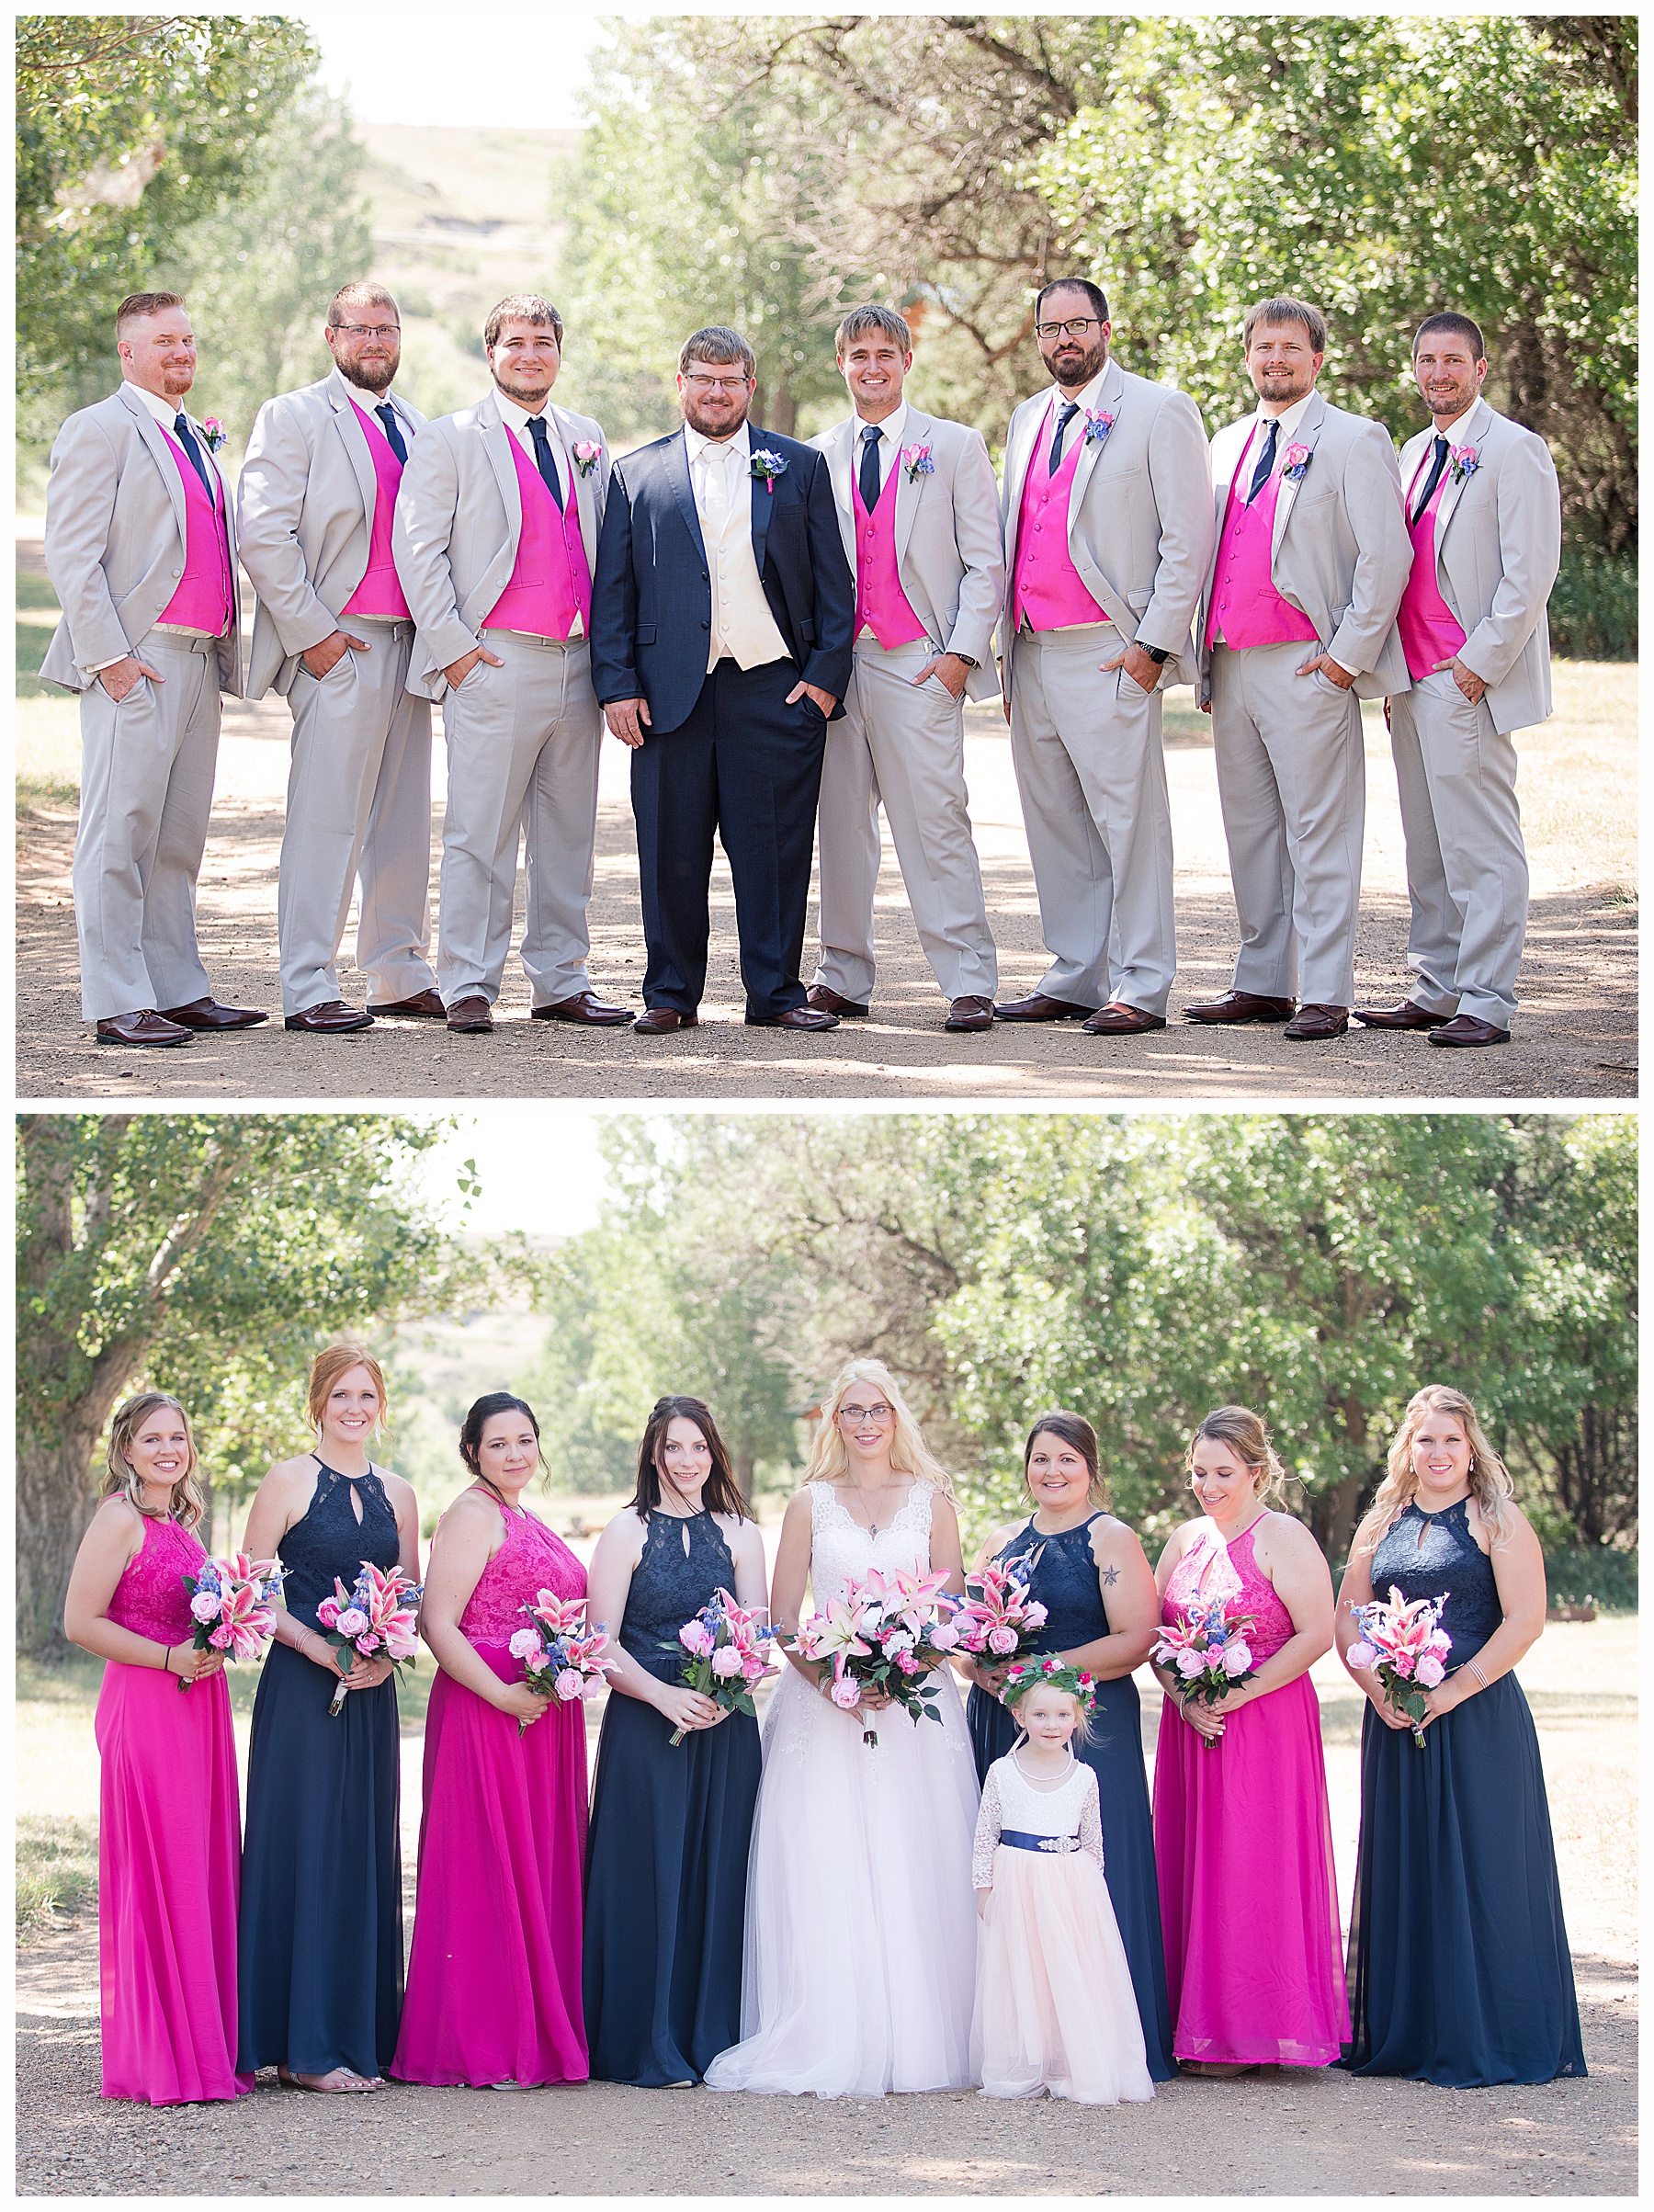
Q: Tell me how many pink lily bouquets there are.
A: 8